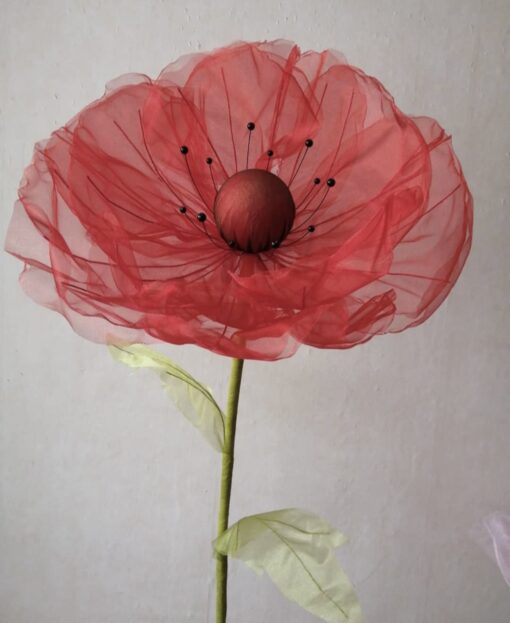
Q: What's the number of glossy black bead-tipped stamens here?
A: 12